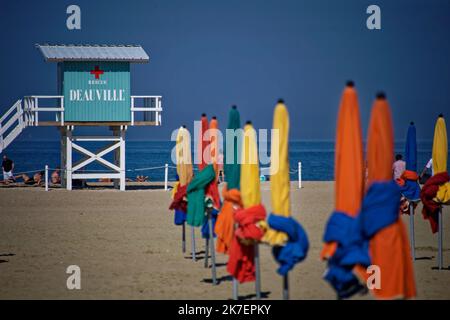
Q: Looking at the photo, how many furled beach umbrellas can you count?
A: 10